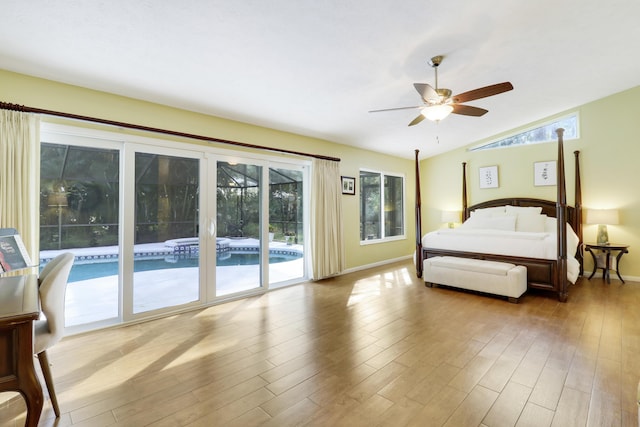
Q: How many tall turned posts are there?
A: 4